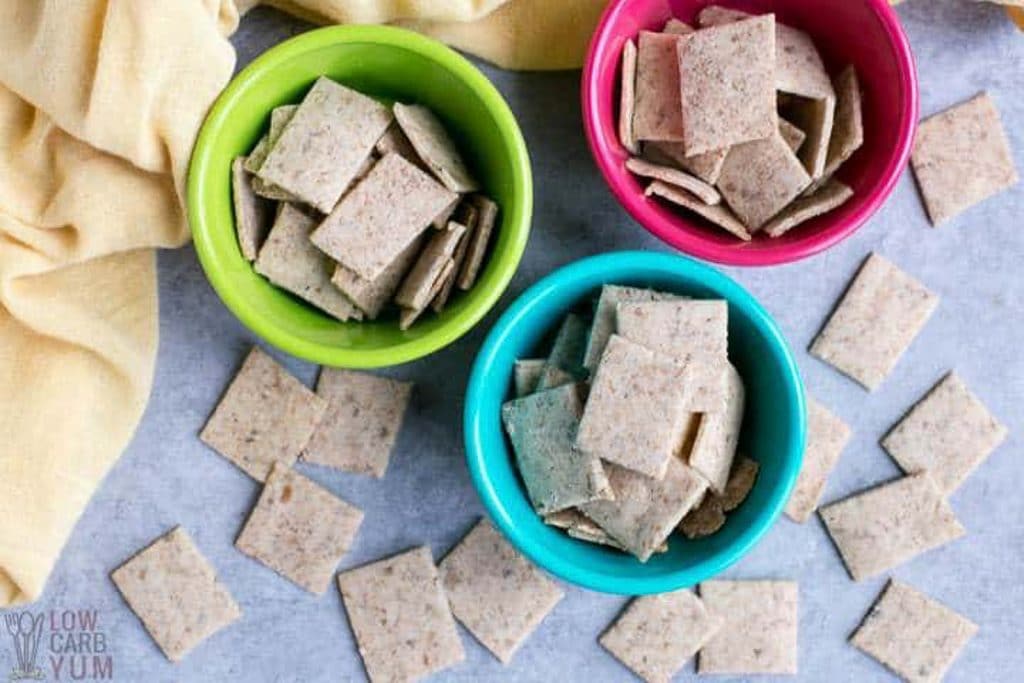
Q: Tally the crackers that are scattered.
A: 14